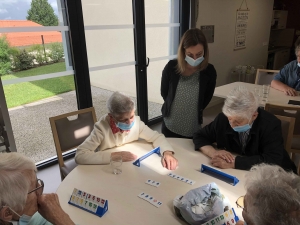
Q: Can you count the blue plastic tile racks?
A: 4